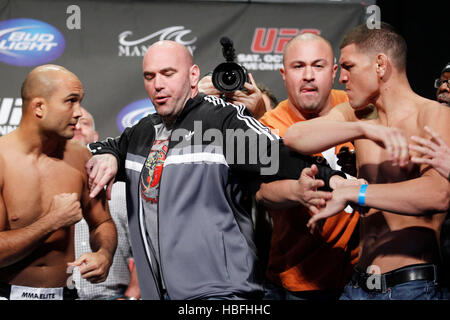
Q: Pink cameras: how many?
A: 0